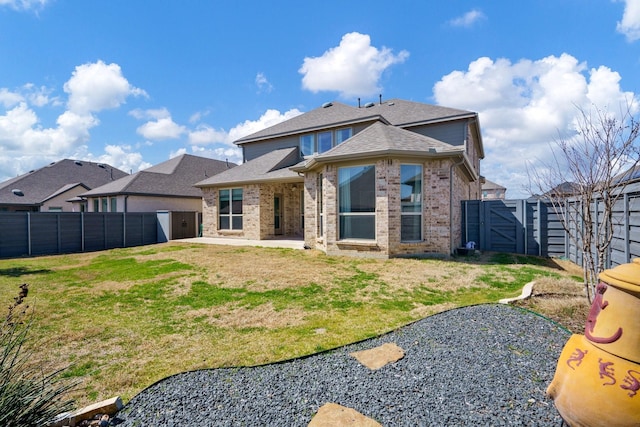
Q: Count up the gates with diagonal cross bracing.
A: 1